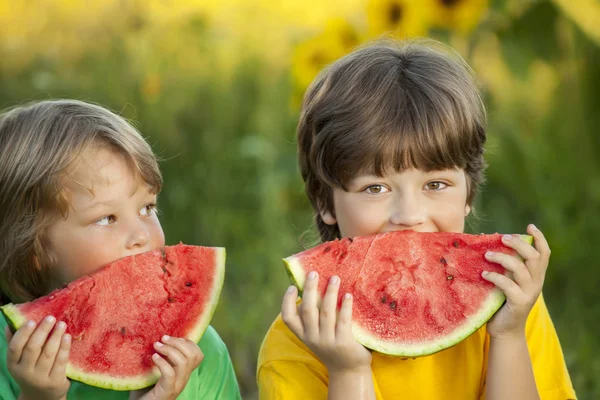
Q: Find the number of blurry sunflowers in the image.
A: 4